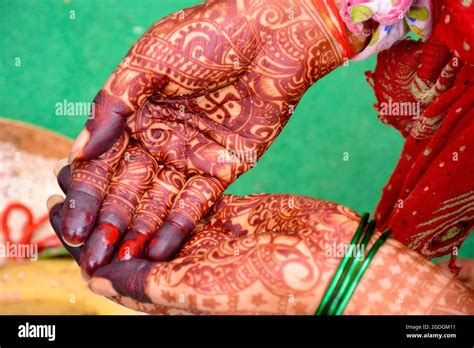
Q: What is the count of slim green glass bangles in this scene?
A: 3